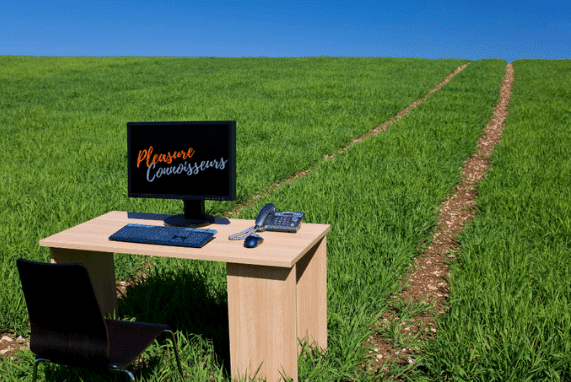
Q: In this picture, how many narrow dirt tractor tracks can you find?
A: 2